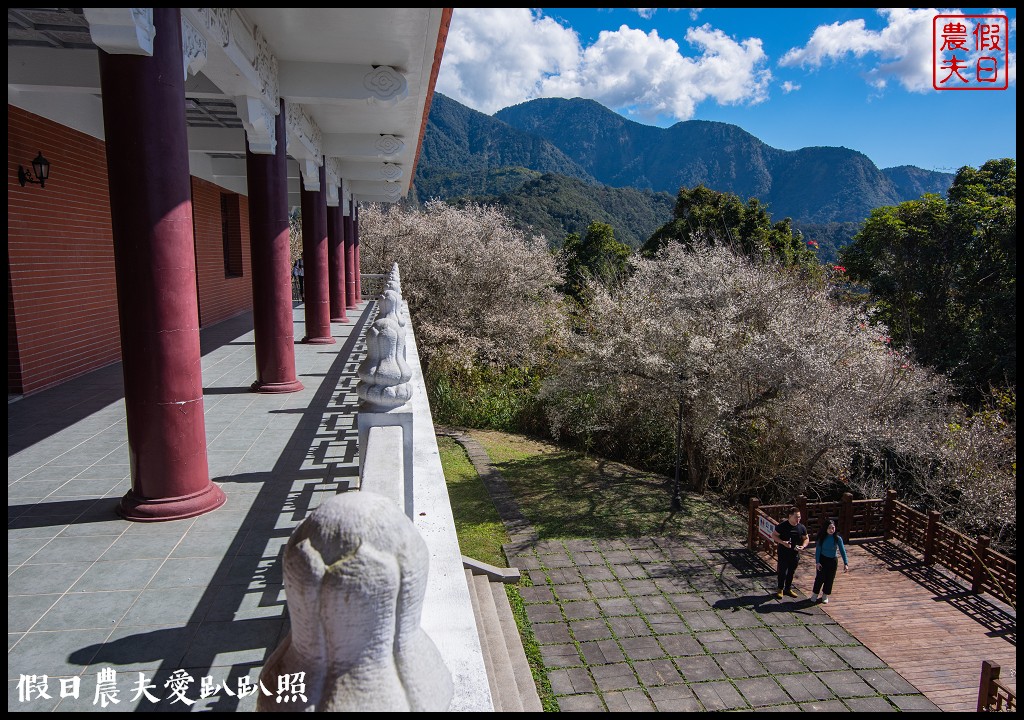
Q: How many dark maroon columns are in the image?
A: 6